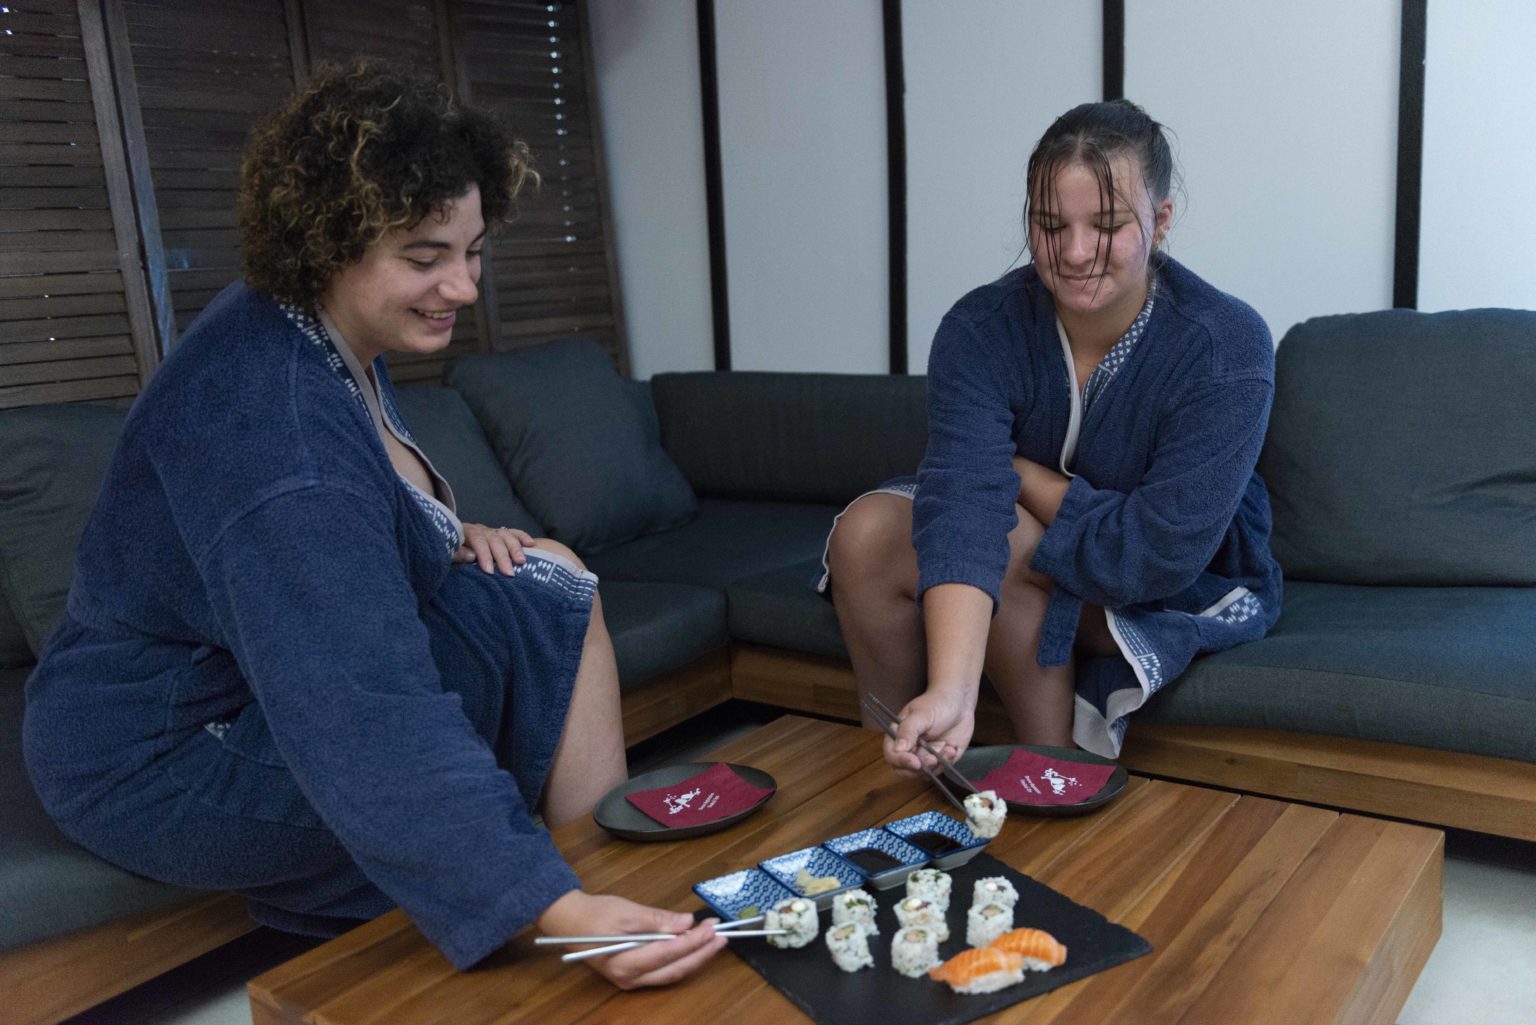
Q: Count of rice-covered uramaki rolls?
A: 9